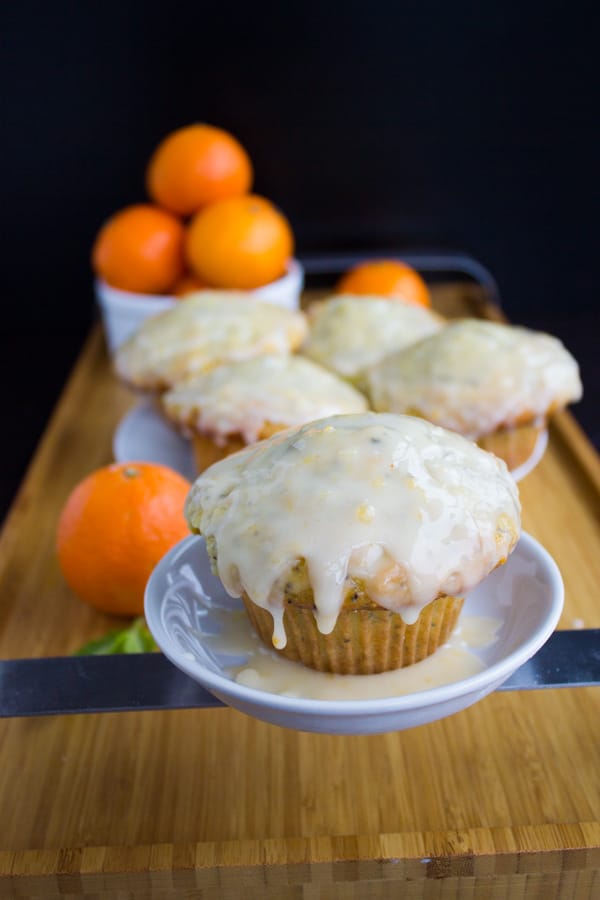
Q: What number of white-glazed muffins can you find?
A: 5